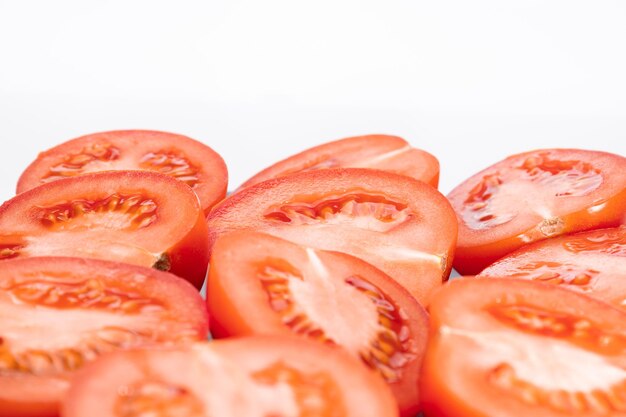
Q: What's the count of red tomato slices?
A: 10